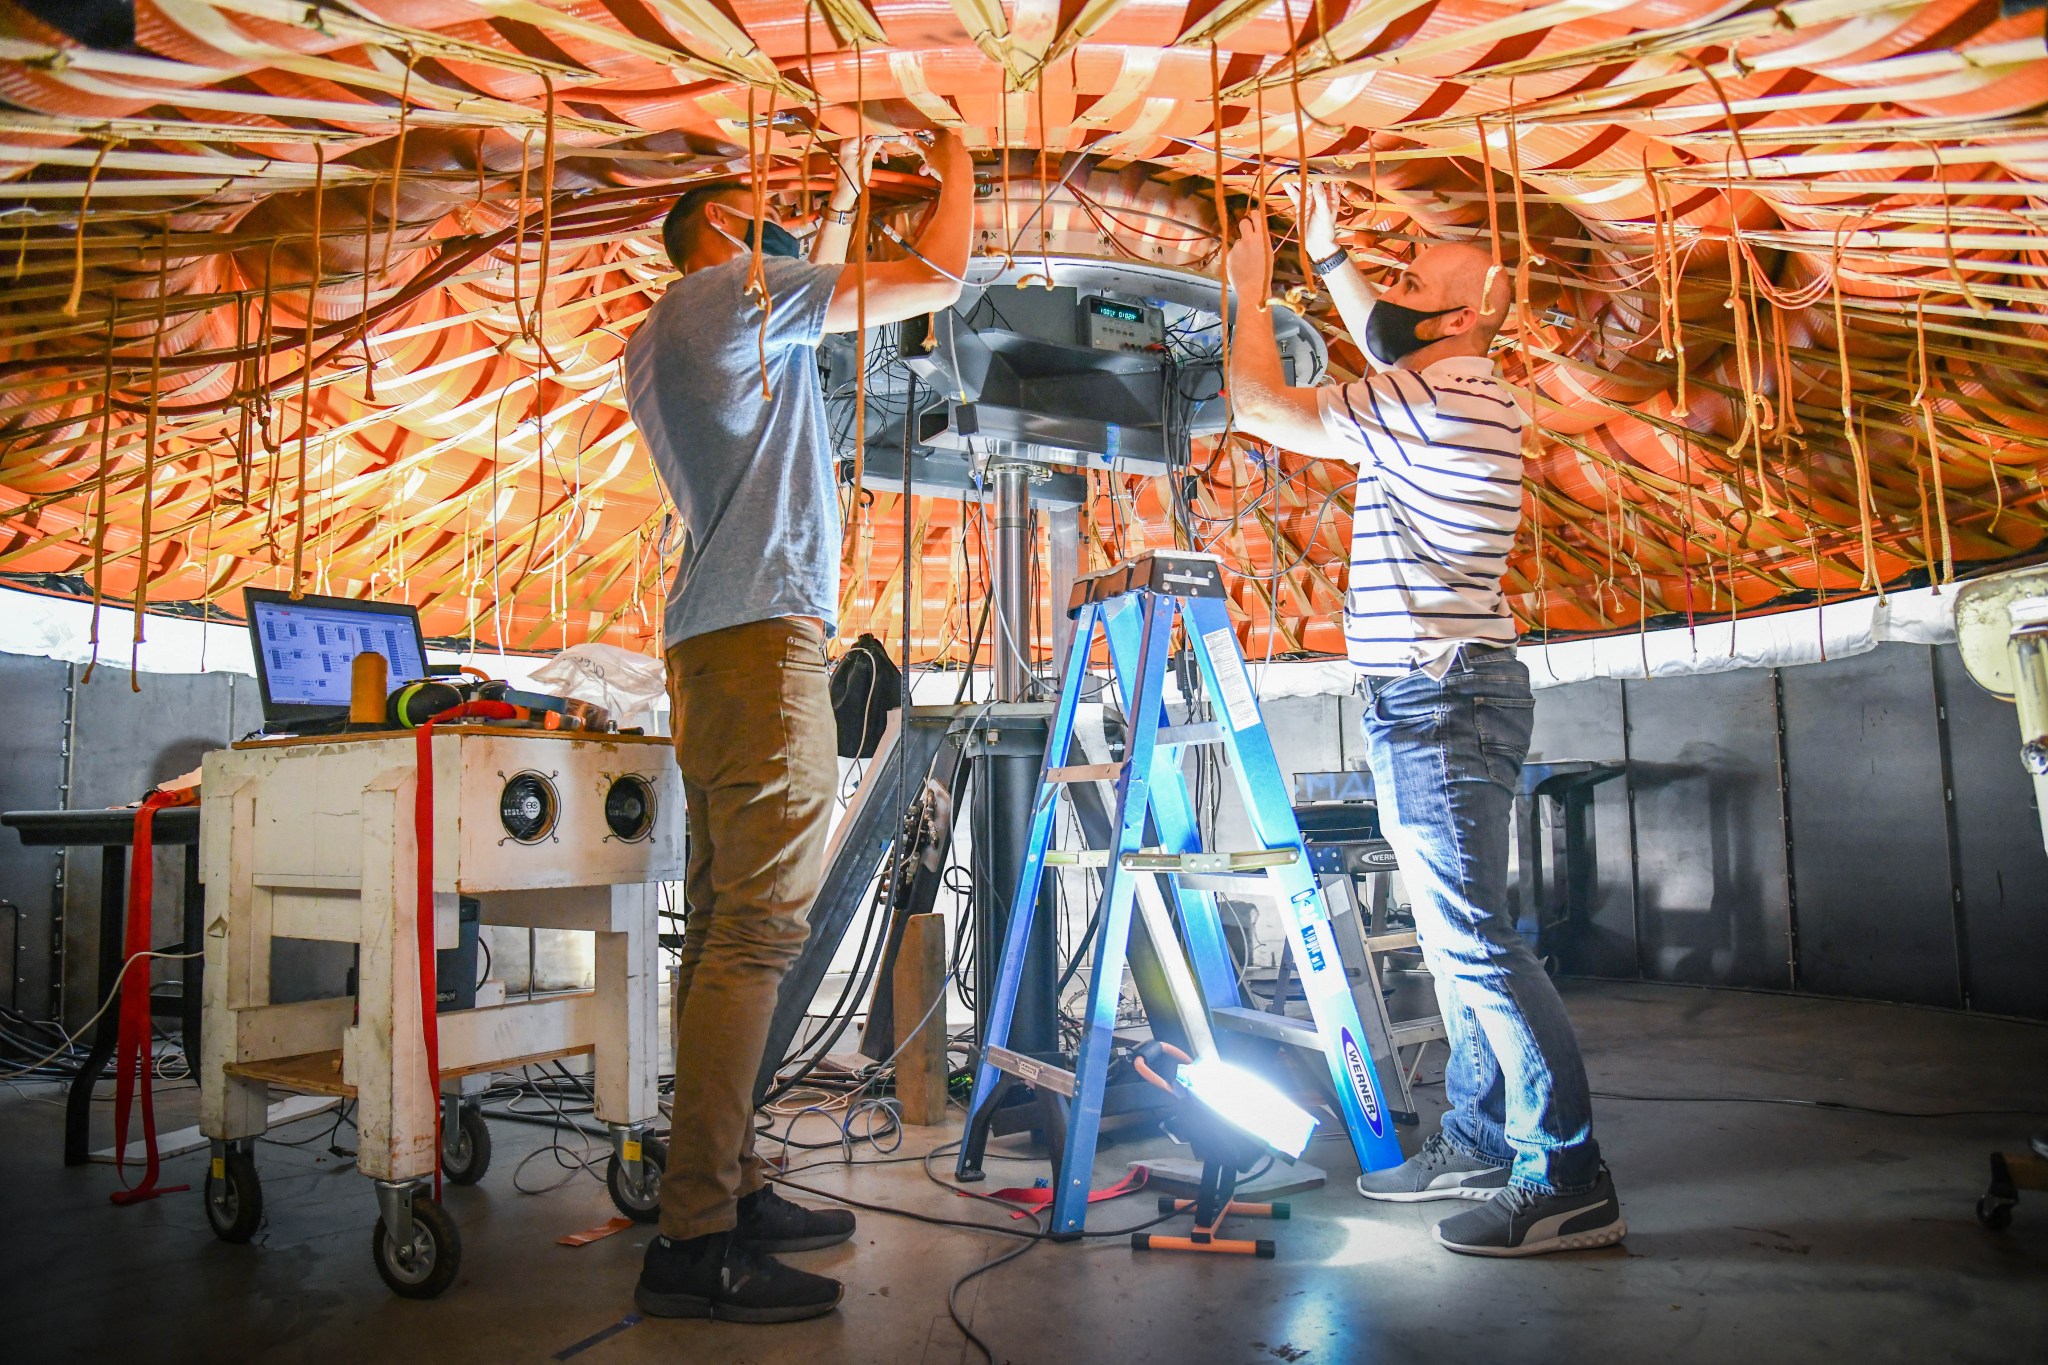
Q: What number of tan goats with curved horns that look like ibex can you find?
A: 0